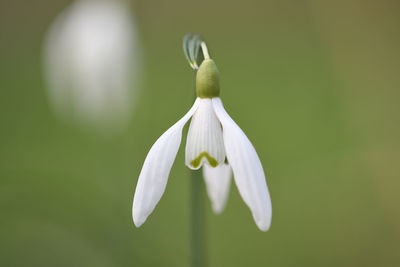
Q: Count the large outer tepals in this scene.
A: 3